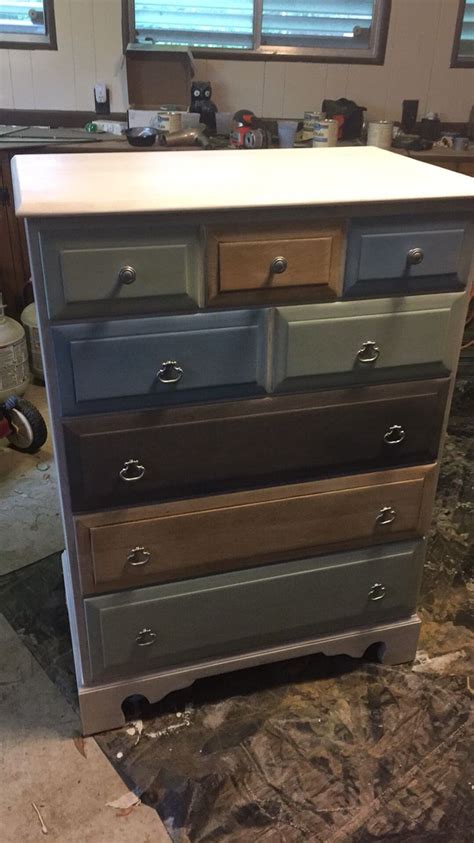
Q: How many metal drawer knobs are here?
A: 11